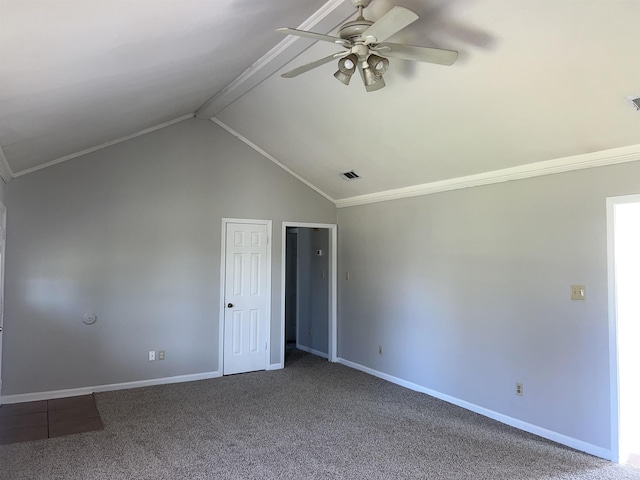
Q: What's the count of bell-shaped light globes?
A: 4